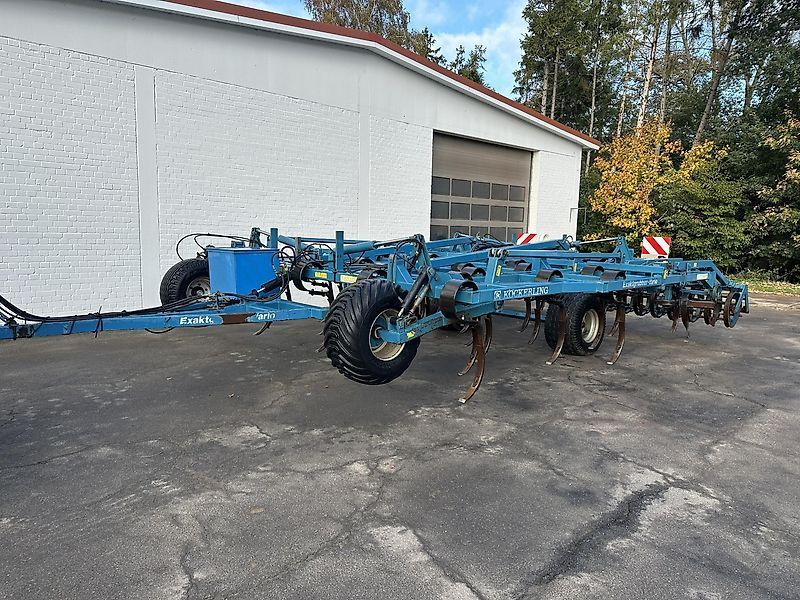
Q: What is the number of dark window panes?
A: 15